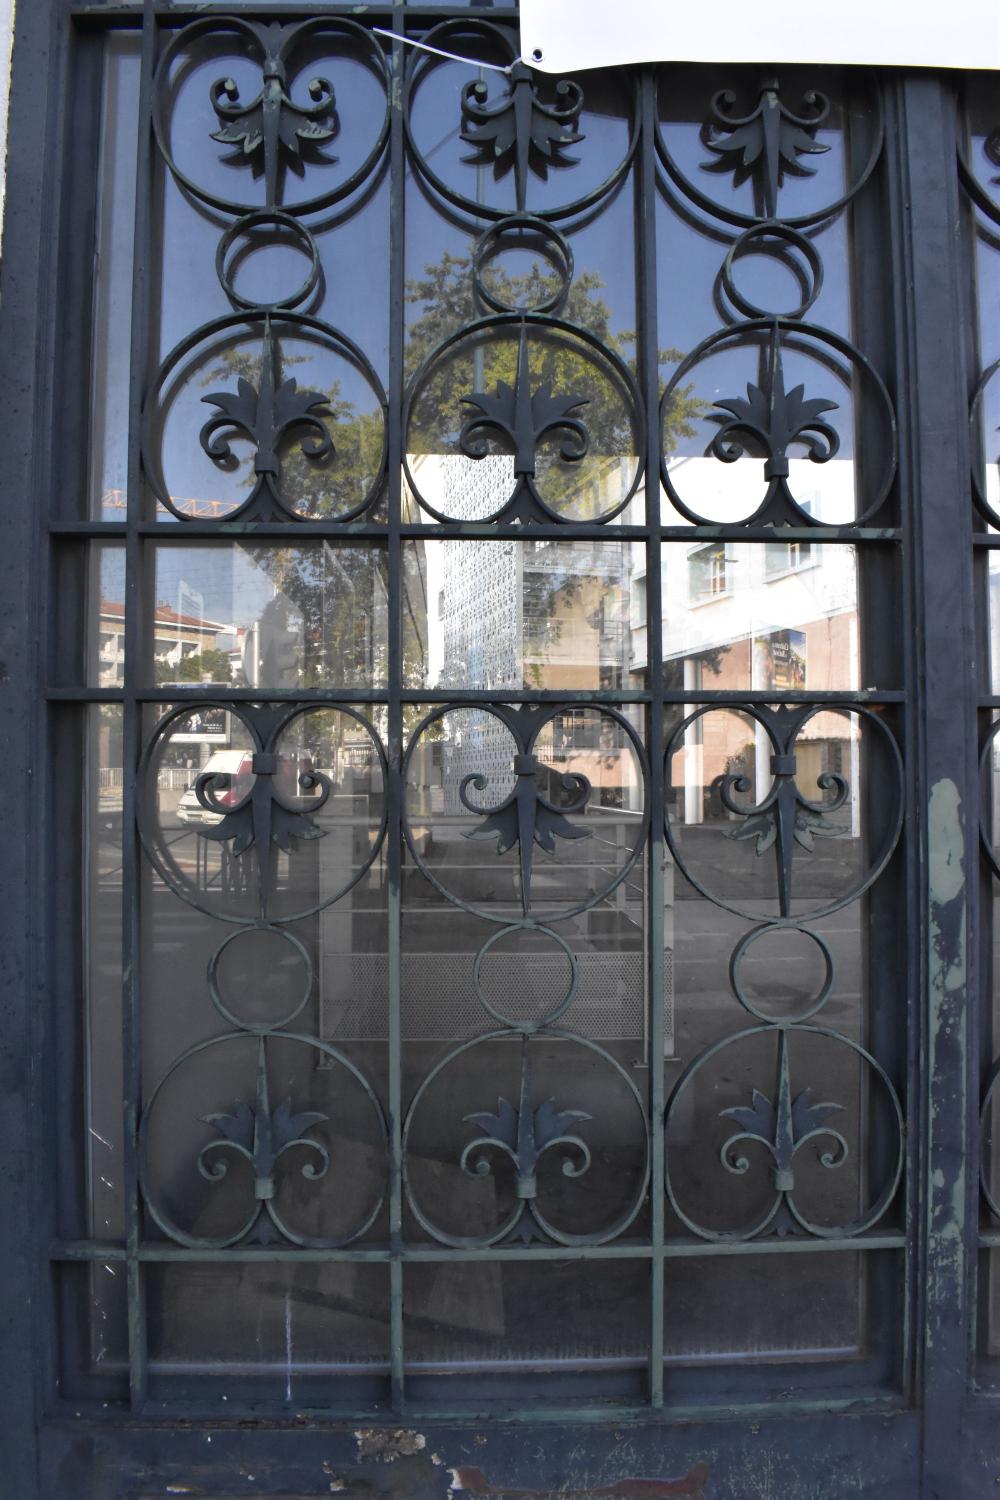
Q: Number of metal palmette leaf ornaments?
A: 12